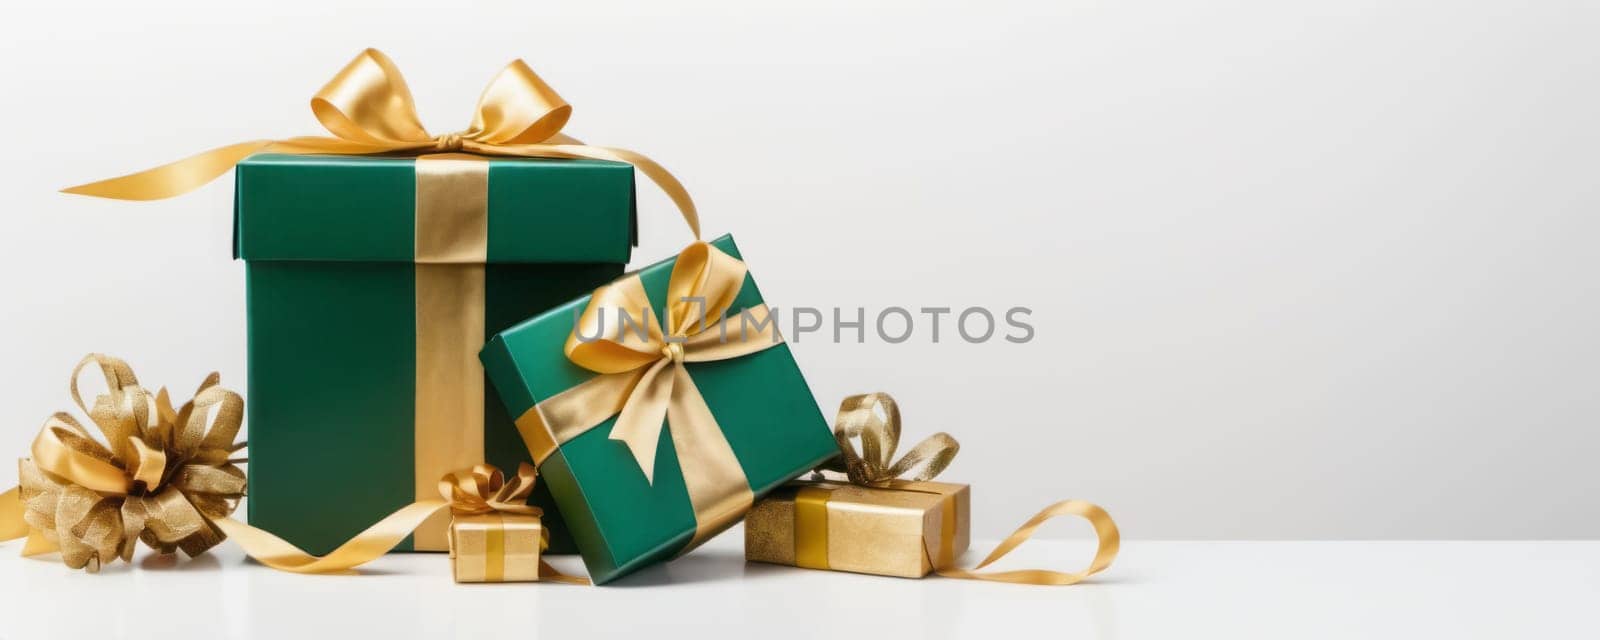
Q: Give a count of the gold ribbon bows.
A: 5